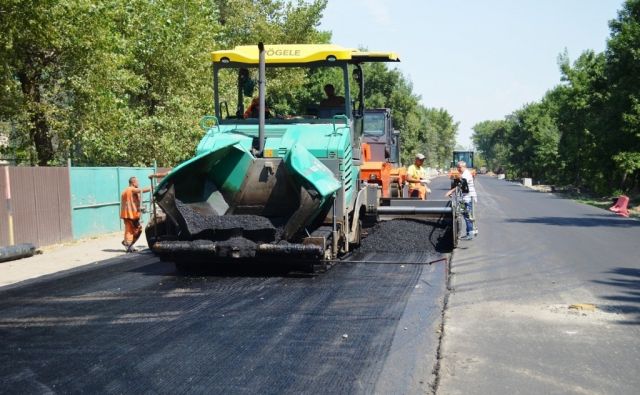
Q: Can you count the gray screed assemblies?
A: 1